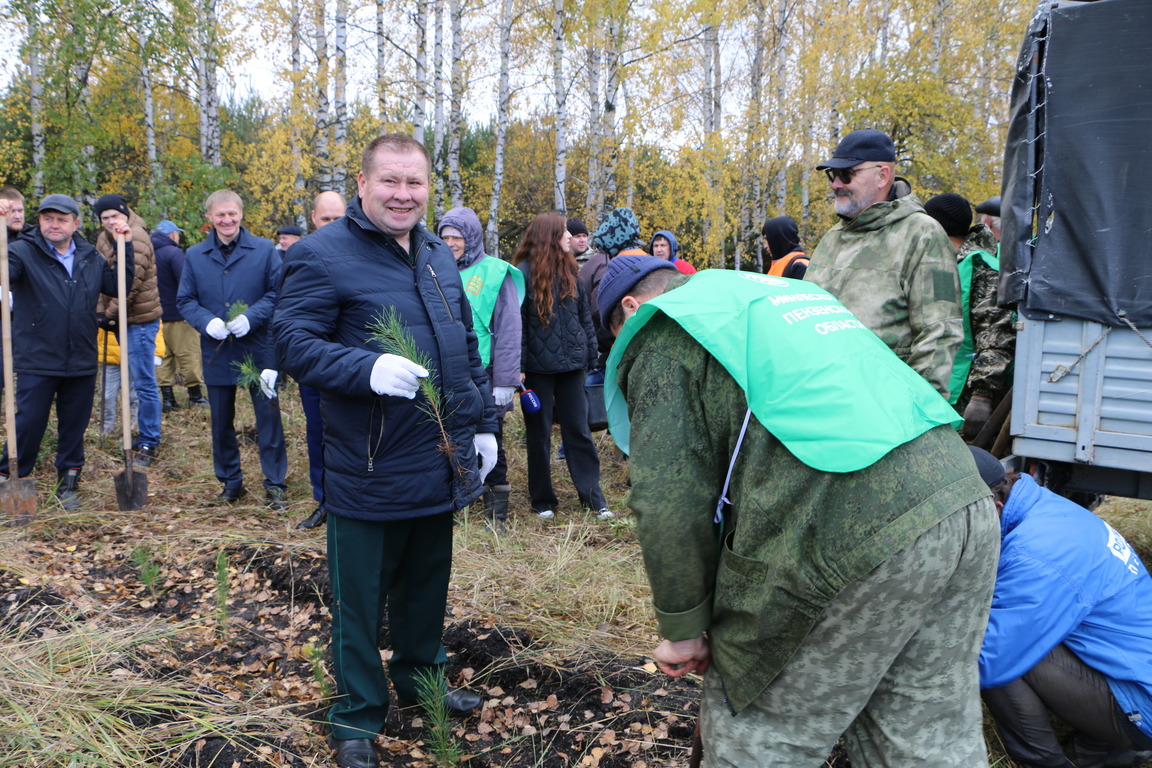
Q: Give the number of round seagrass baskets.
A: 0